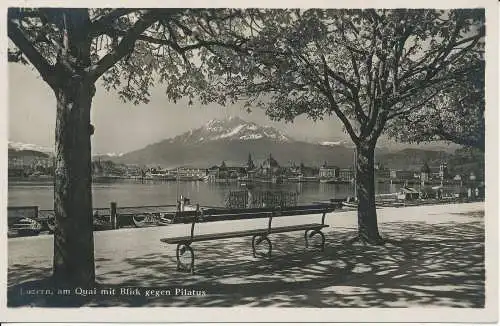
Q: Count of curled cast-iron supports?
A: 3